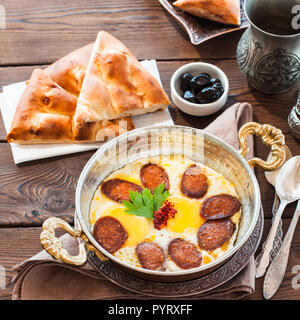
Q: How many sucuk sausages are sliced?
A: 8